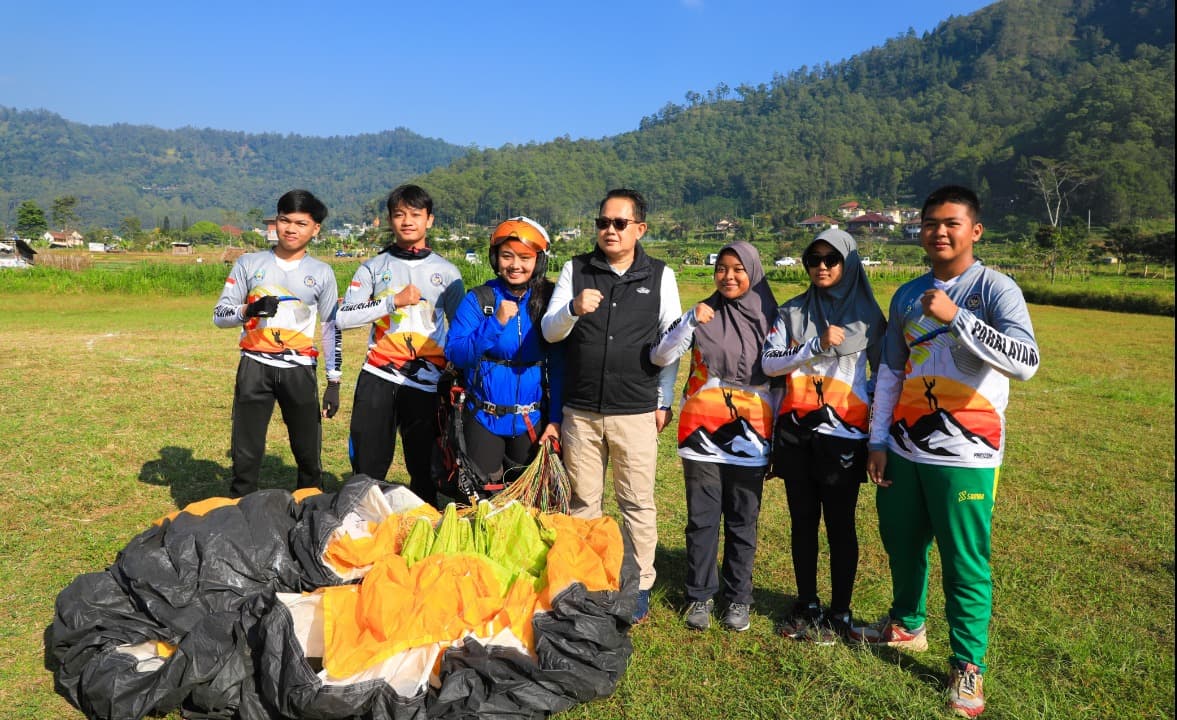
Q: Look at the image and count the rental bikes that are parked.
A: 0